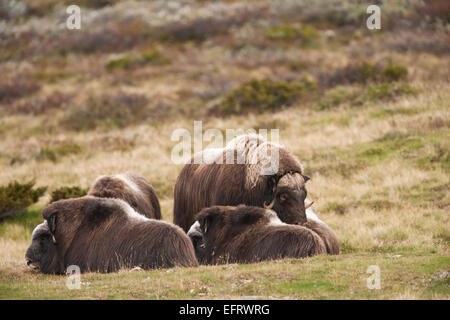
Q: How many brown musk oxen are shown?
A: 5